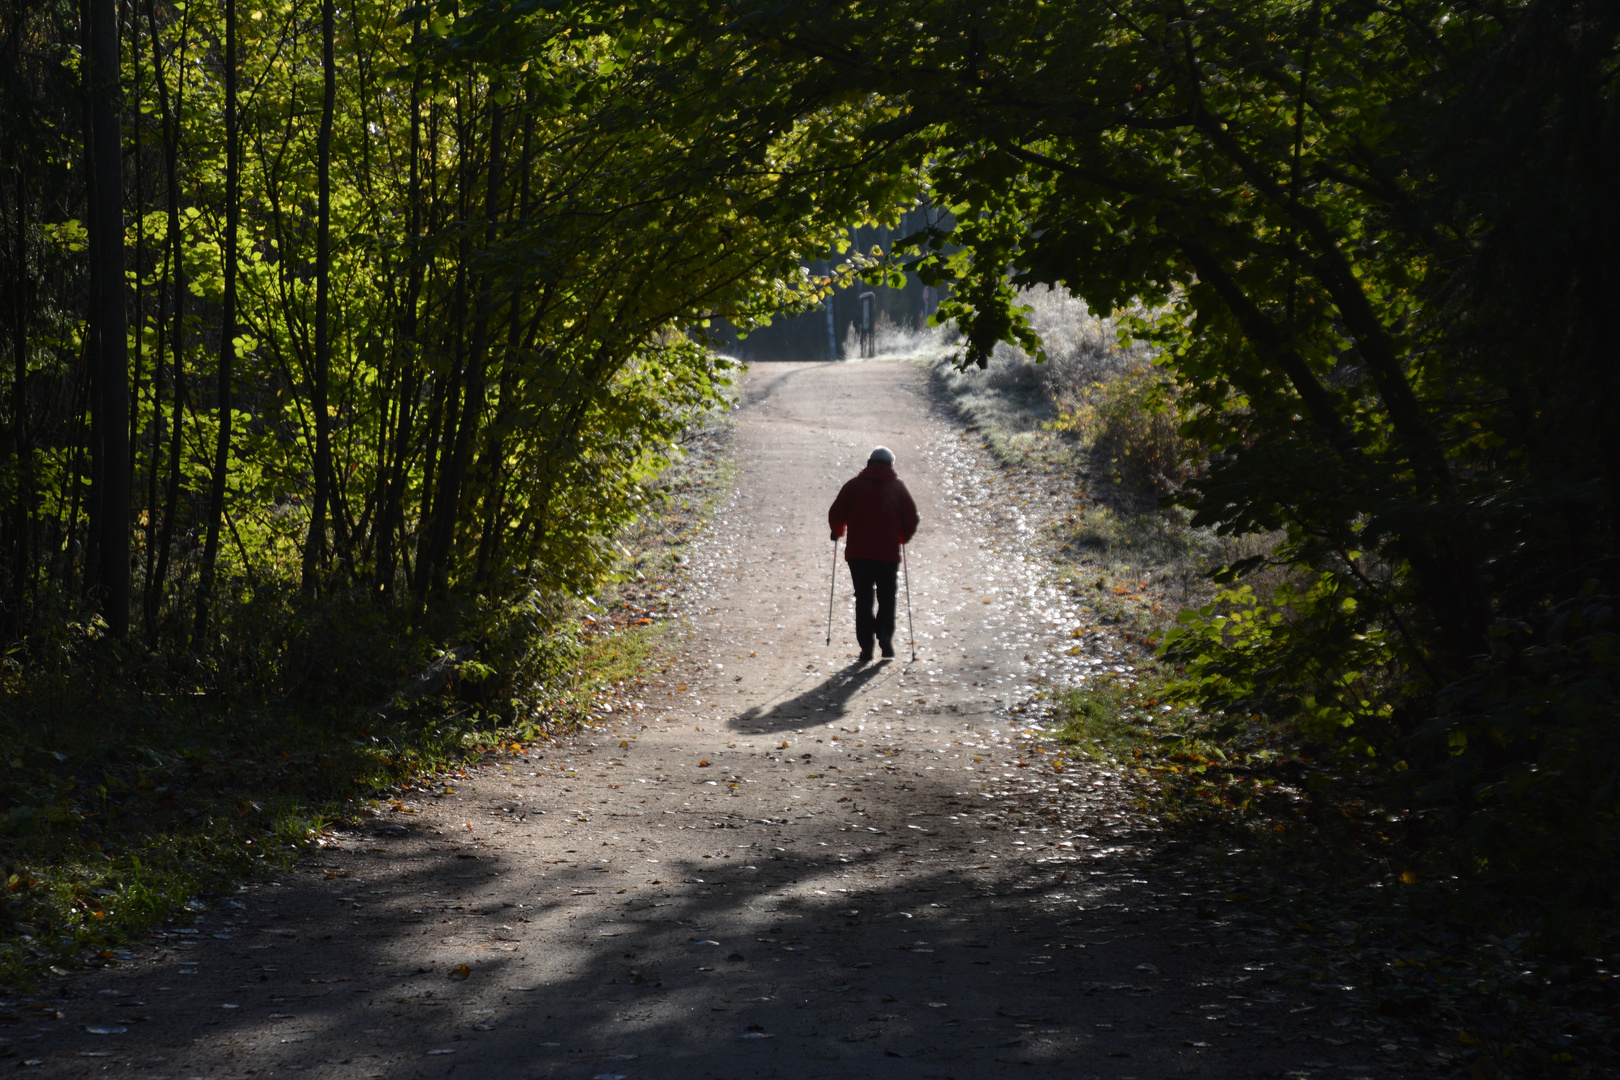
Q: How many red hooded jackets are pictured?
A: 1